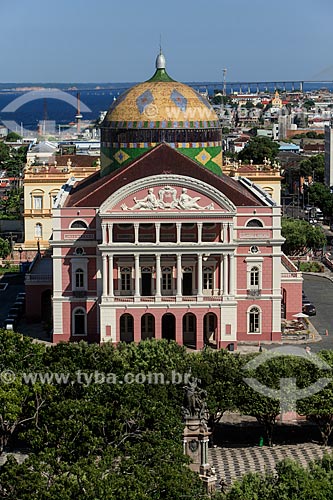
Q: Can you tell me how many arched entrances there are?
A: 5